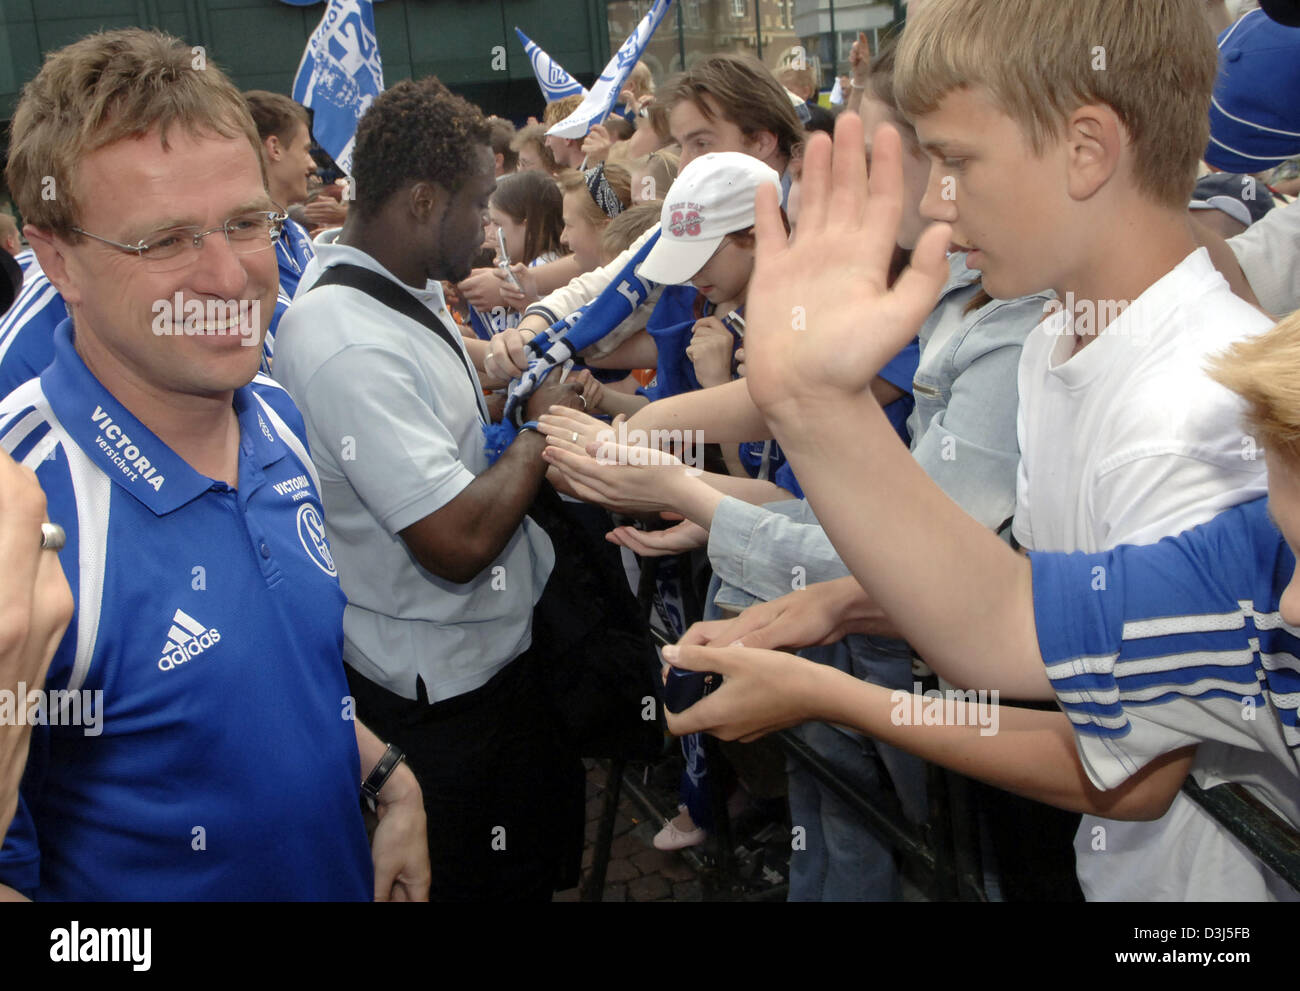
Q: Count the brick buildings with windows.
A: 1